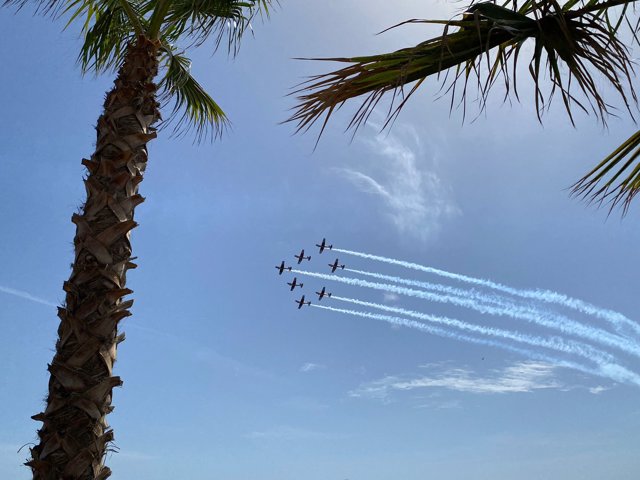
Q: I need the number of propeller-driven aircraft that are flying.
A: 7